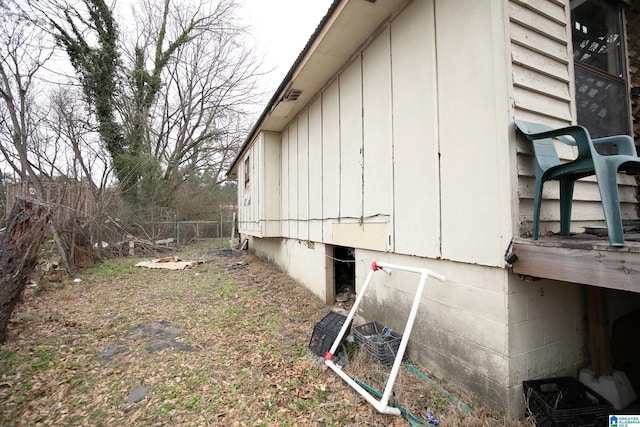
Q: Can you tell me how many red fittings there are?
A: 2